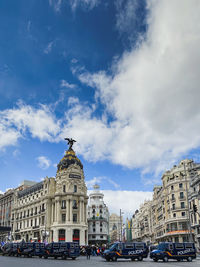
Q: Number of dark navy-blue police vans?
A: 5